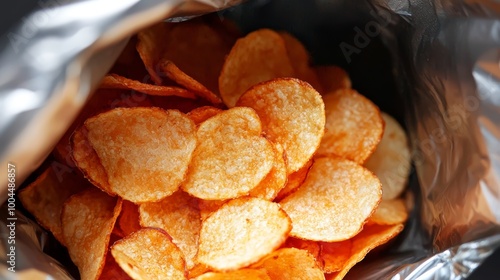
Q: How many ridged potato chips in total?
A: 0